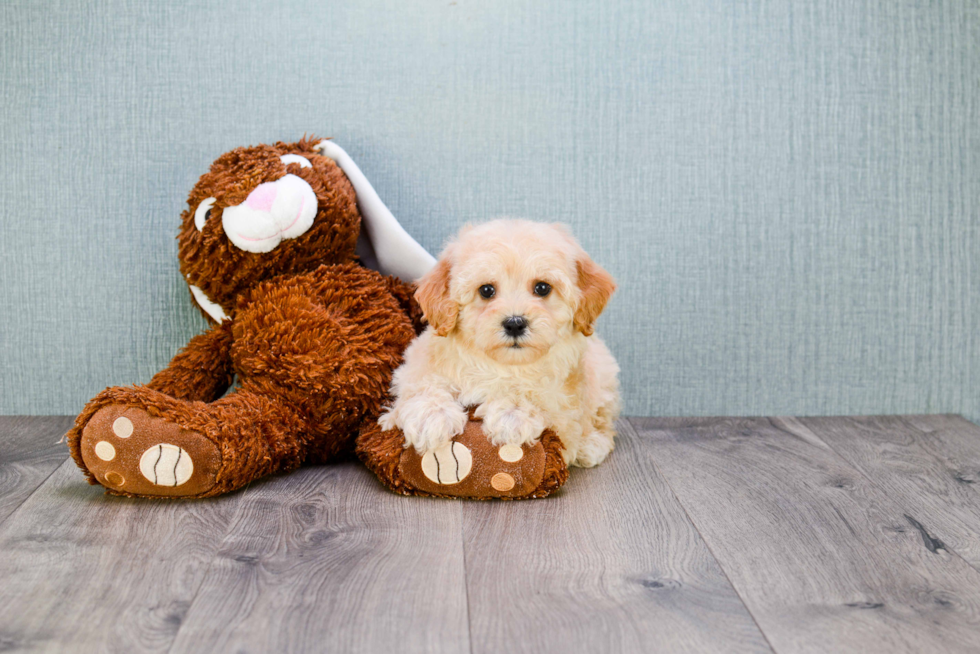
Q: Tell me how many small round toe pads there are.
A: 5